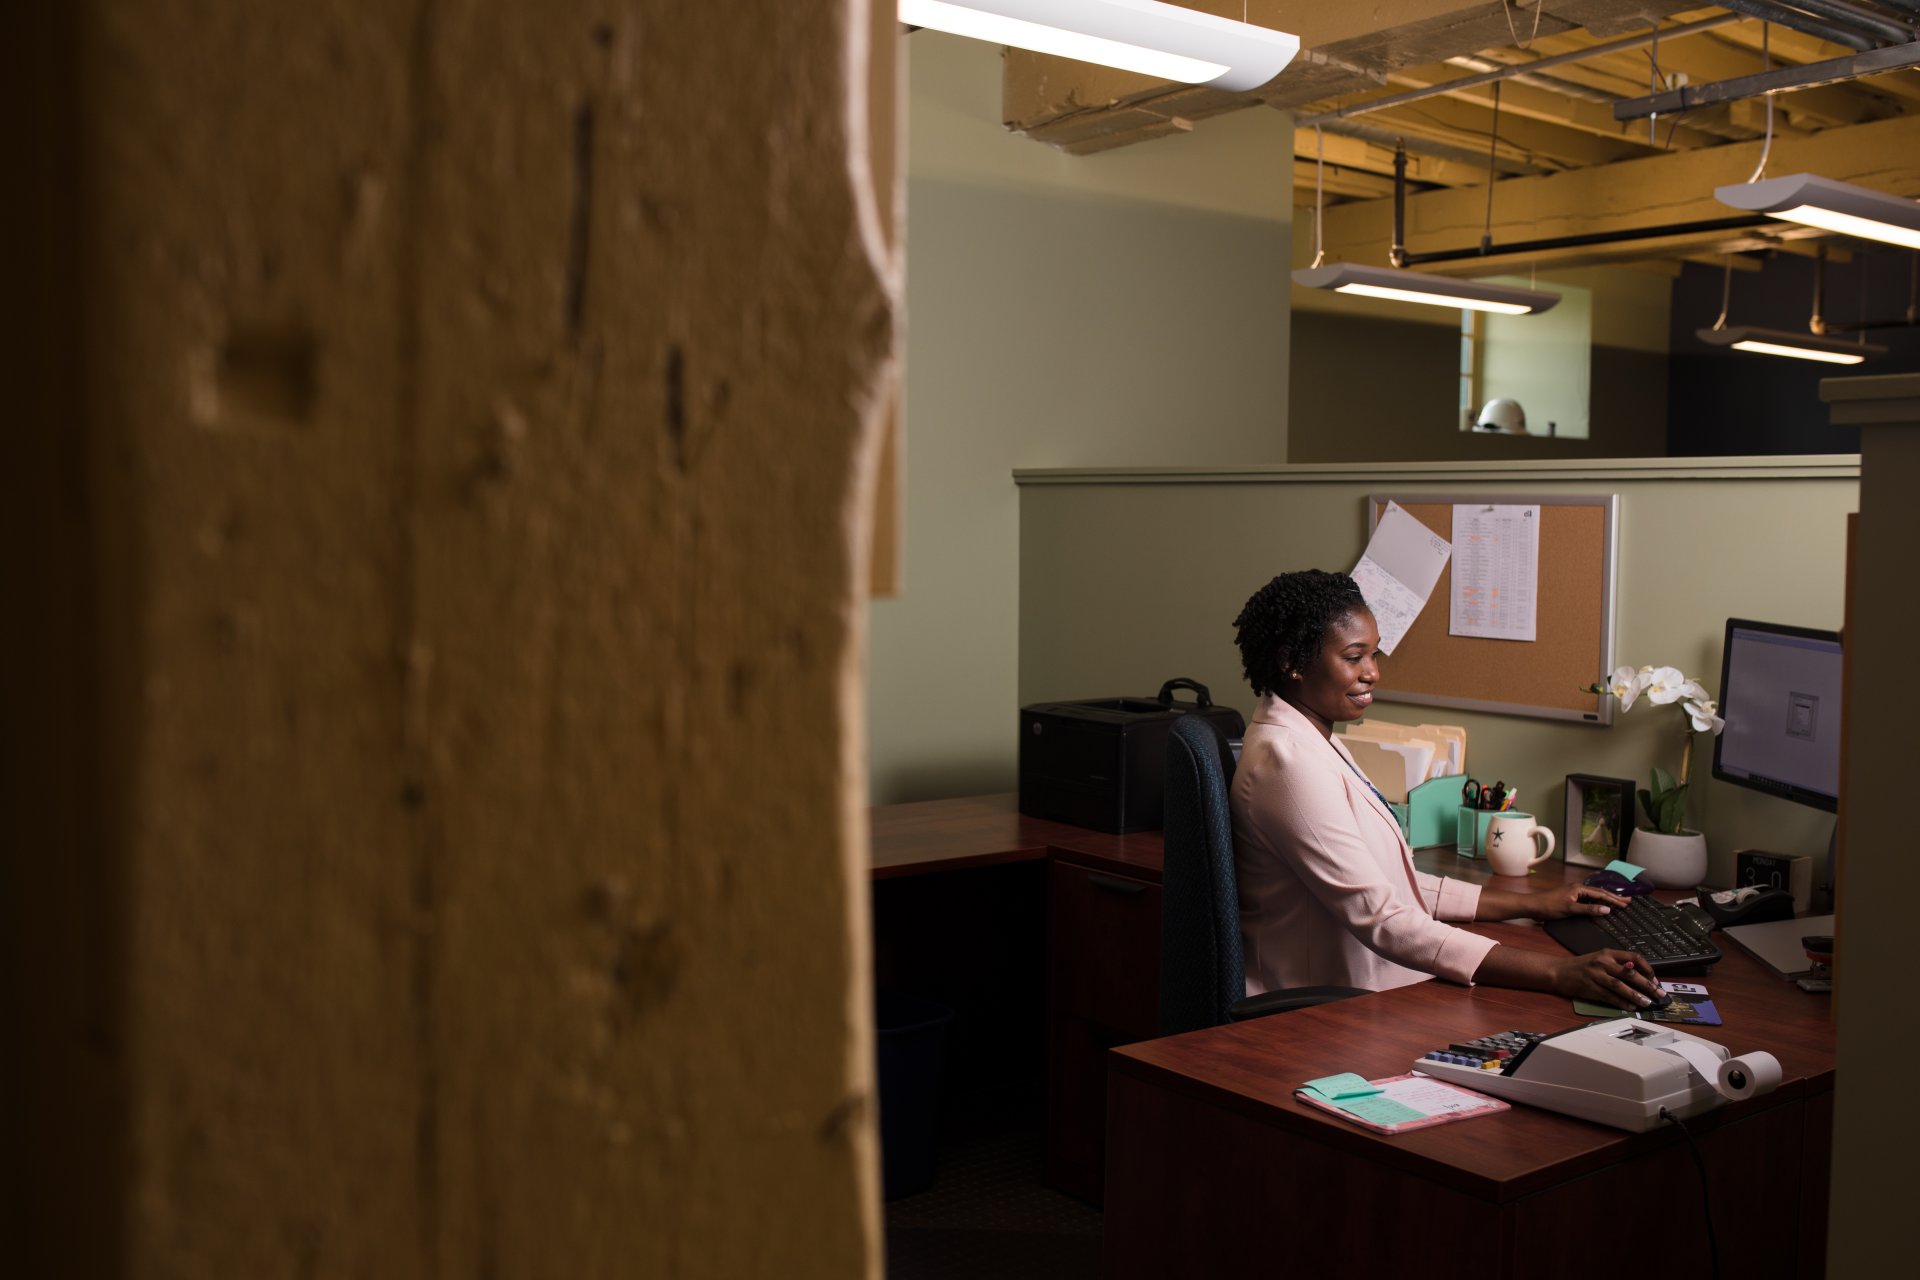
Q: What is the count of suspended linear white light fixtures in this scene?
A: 4